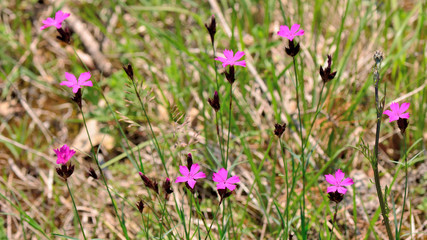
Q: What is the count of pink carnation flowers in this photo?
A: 9